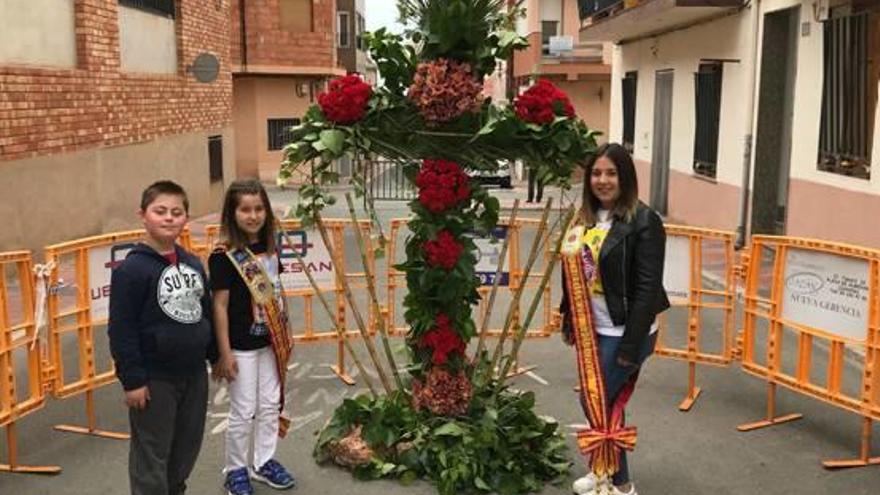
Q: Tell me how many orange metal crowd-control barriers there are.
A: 6